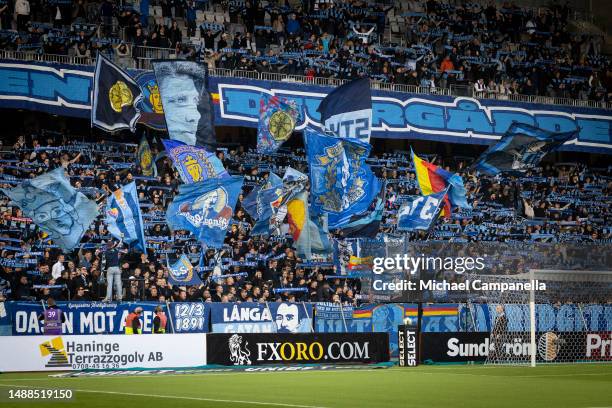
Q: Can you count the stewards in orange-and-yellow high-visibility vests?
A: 2